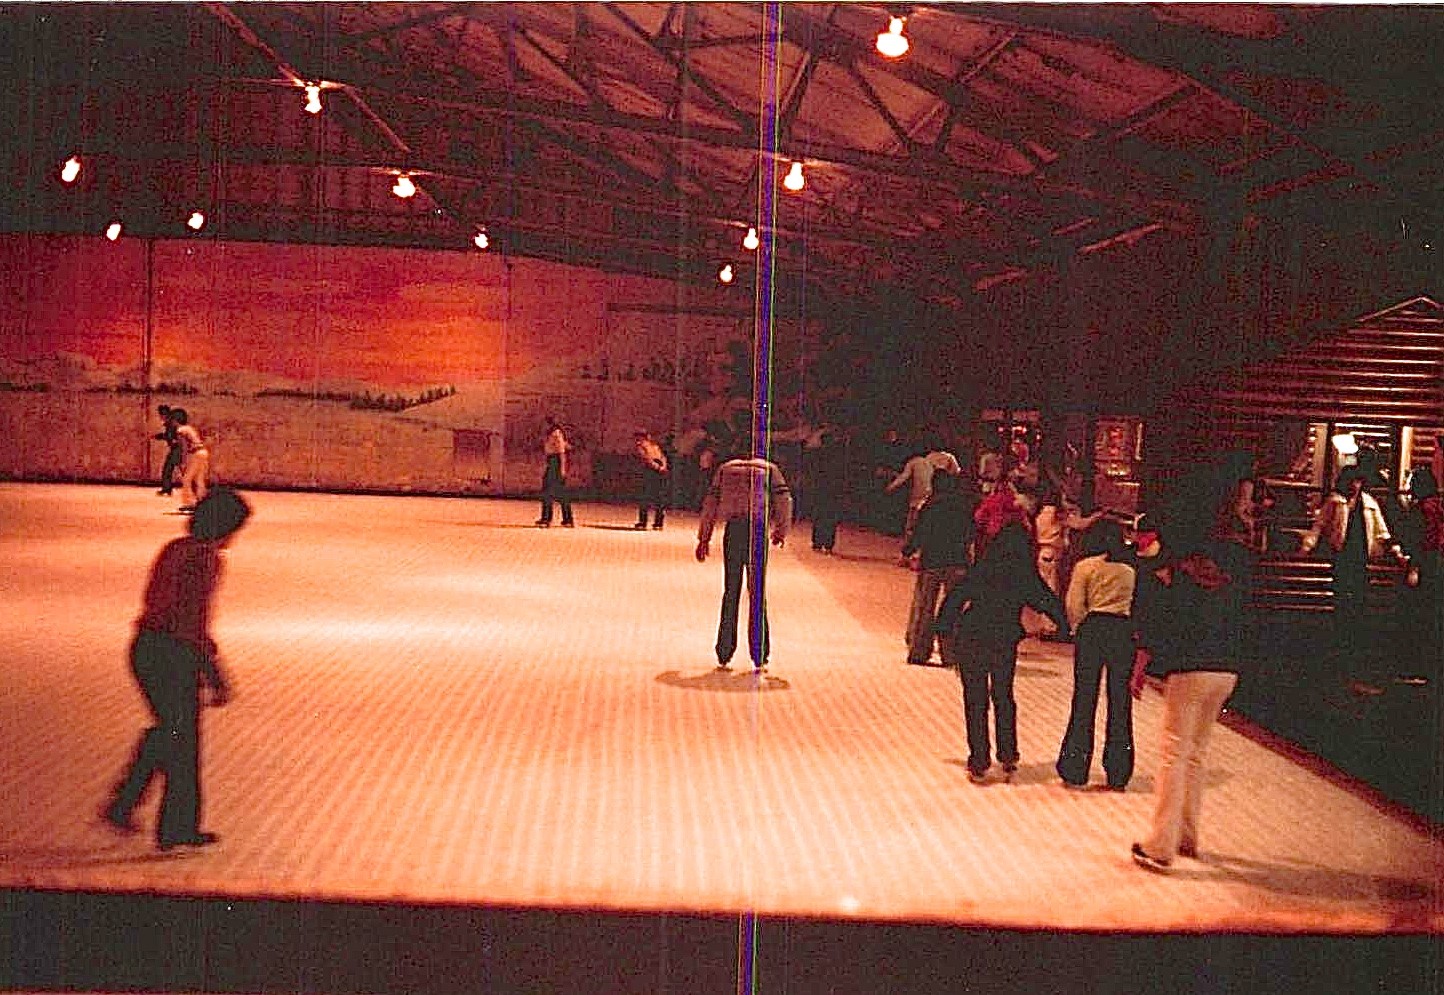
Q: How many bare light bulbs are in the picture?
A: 10